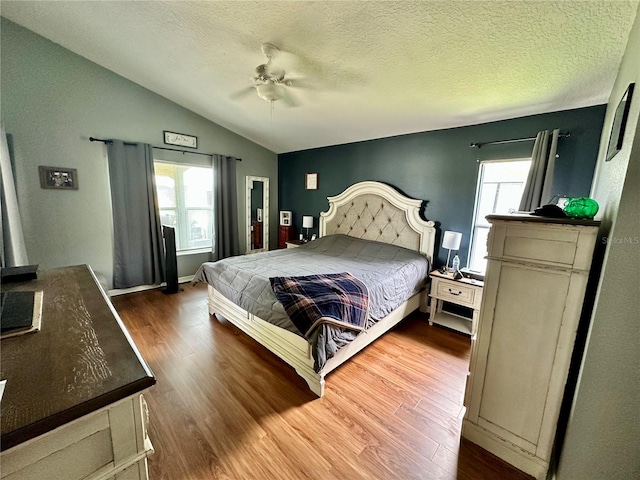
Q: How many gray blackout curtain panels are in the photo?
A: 3